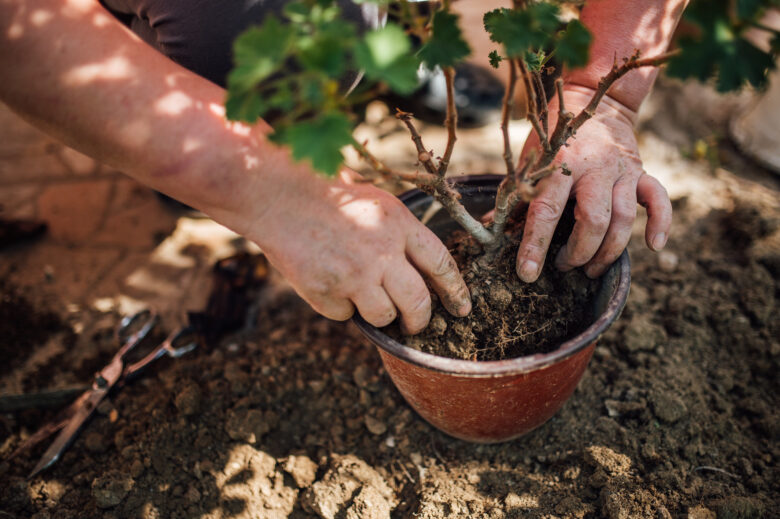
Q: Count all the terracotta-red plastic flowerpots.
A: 1